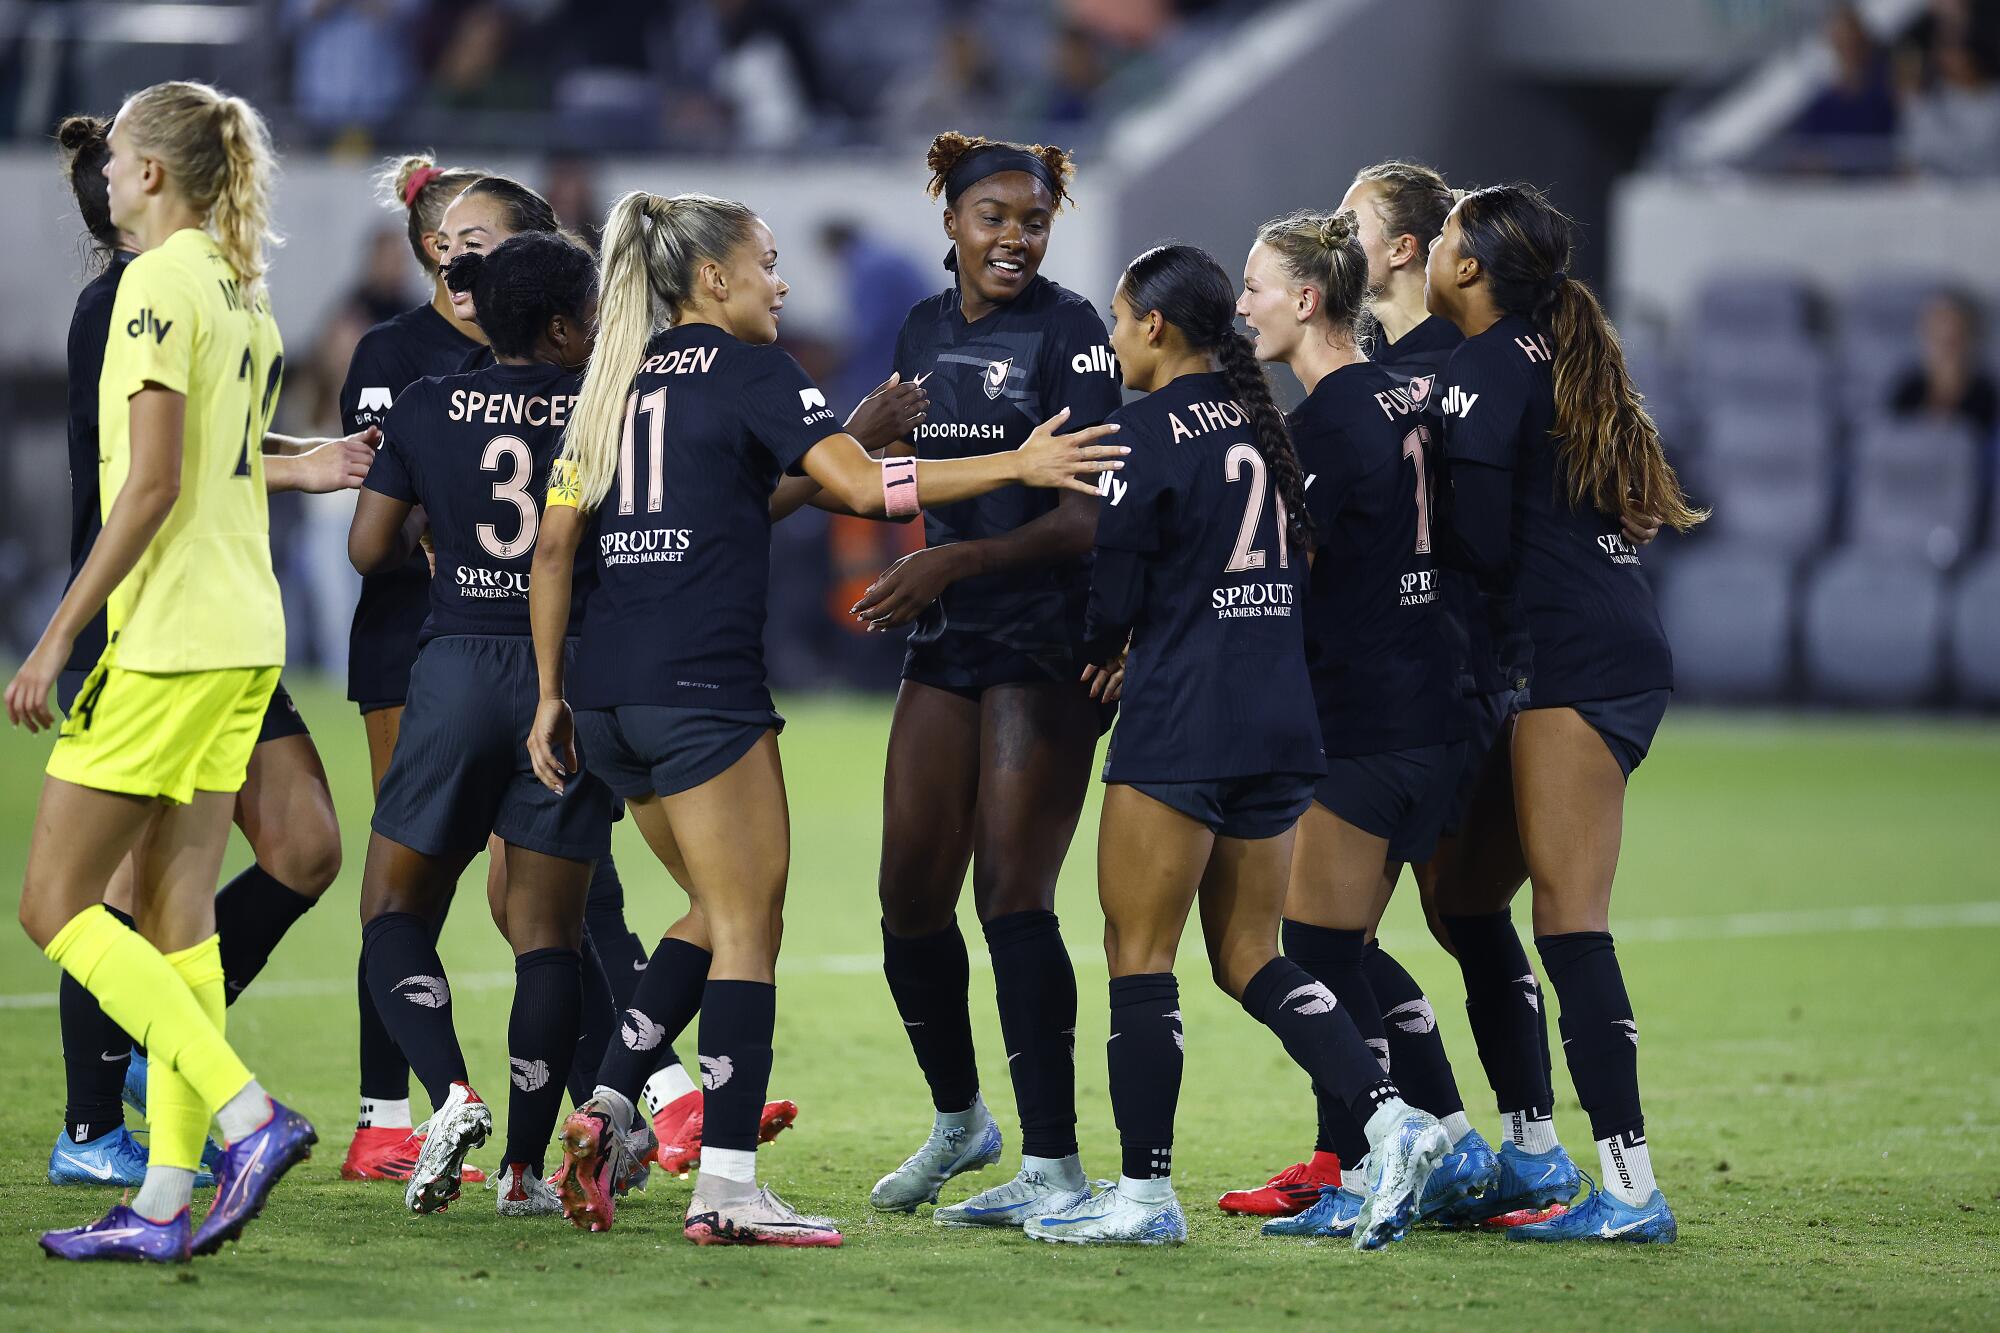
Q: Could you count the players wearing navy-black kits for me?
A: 10